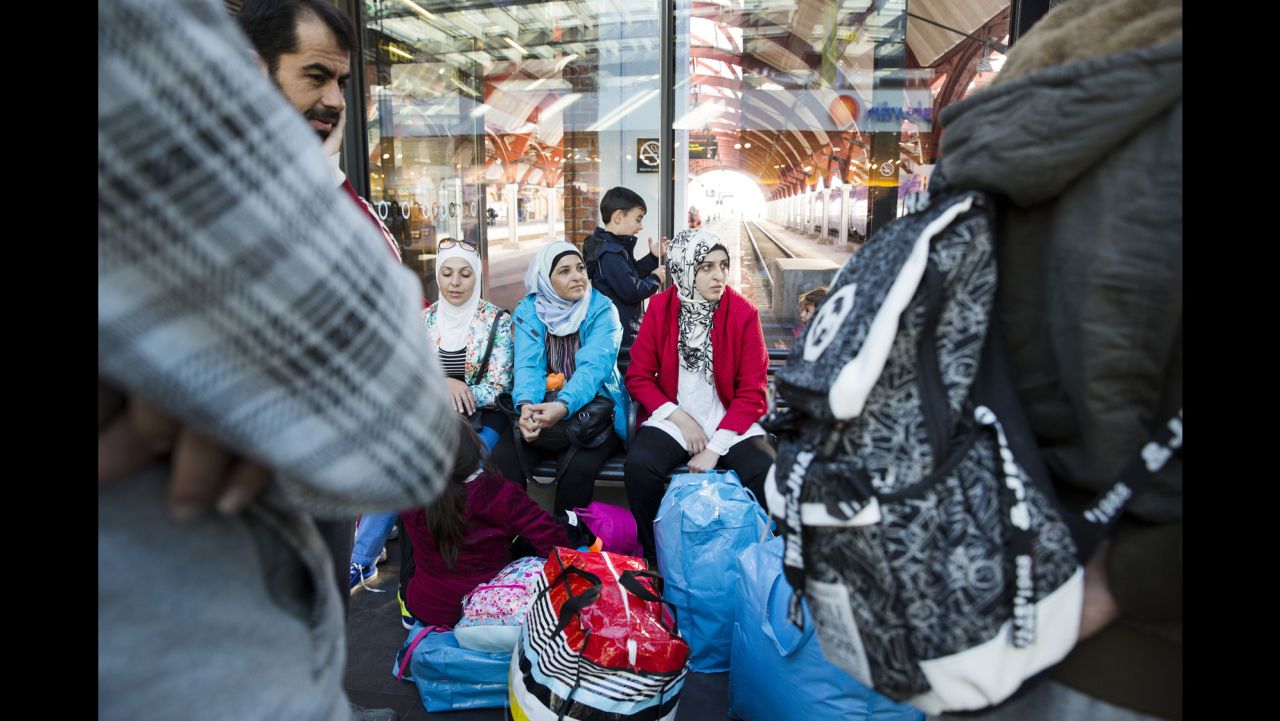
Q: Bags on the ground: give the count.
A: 6